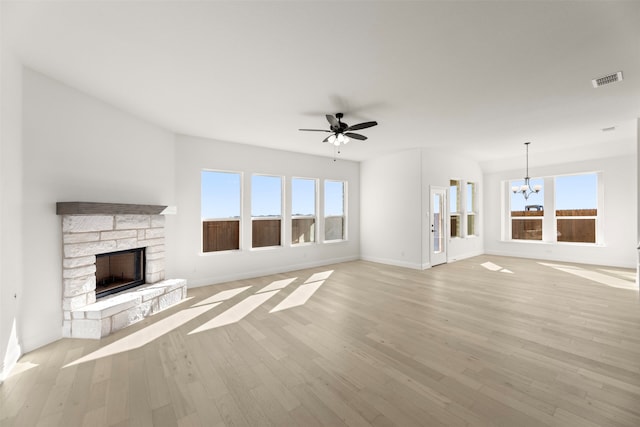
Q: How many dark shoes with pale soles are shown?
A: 0